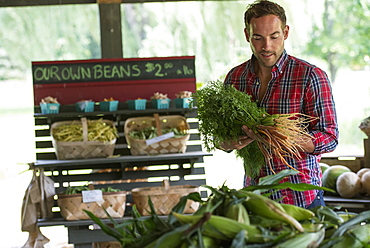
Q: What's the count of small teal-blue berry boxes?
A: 6